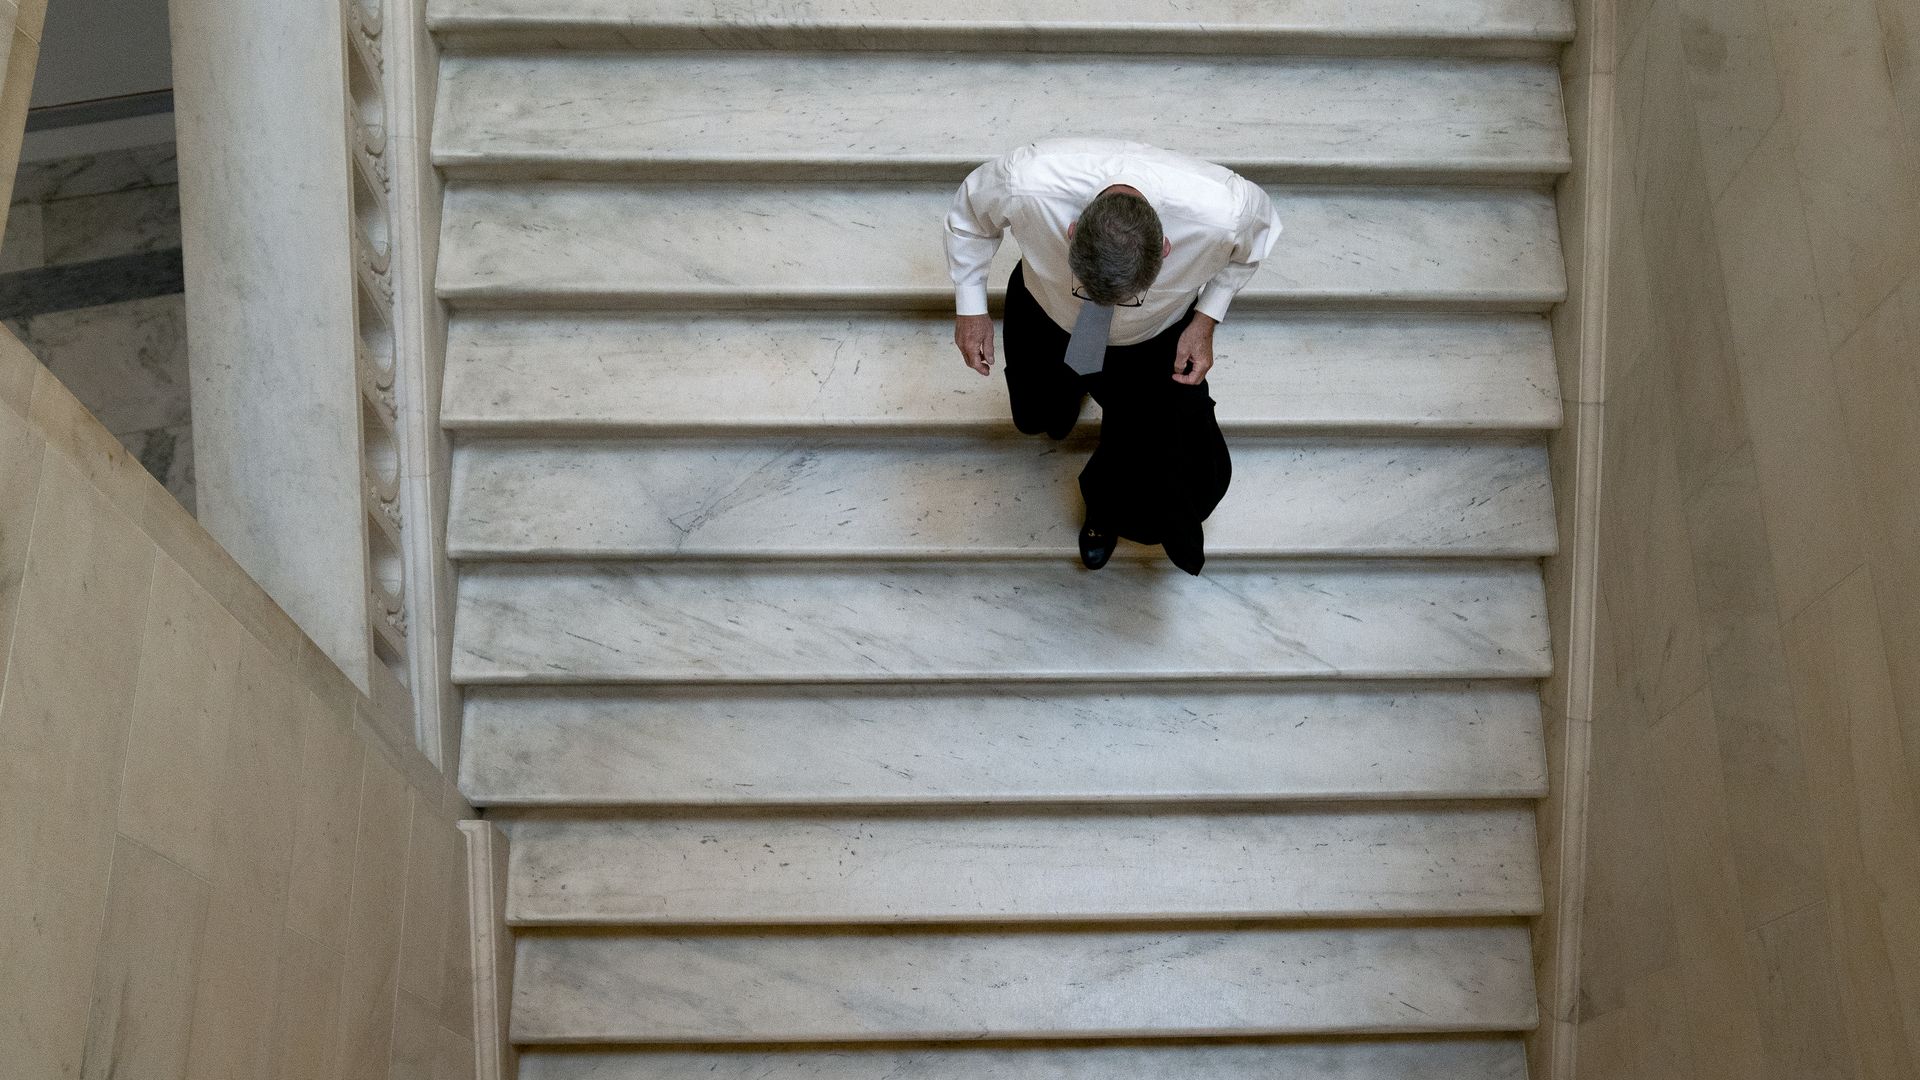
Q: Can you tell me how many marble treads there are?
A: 10